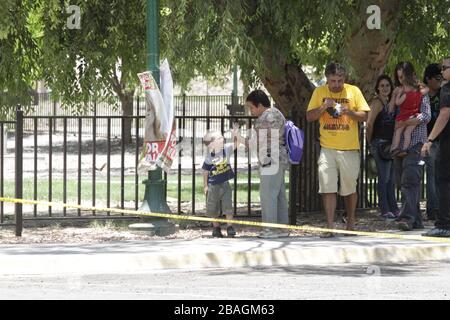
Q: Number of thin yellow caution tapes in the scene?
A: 1